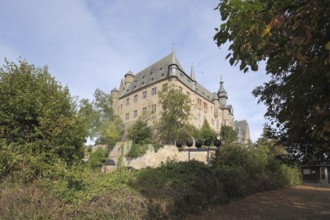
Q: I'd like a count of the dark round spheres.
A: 5